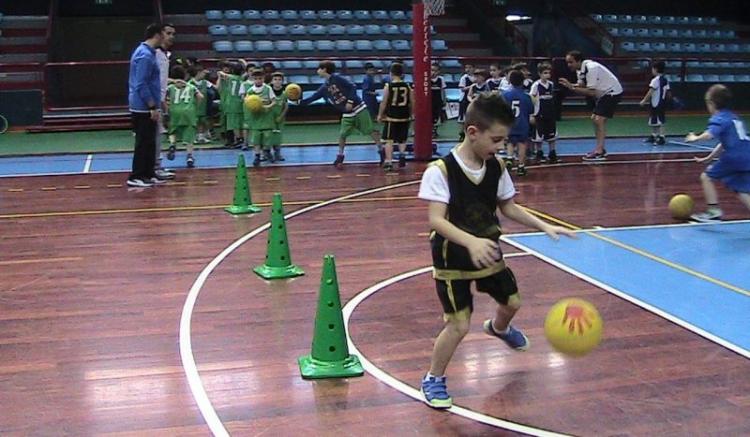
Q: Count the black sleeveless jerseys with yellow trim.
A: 2